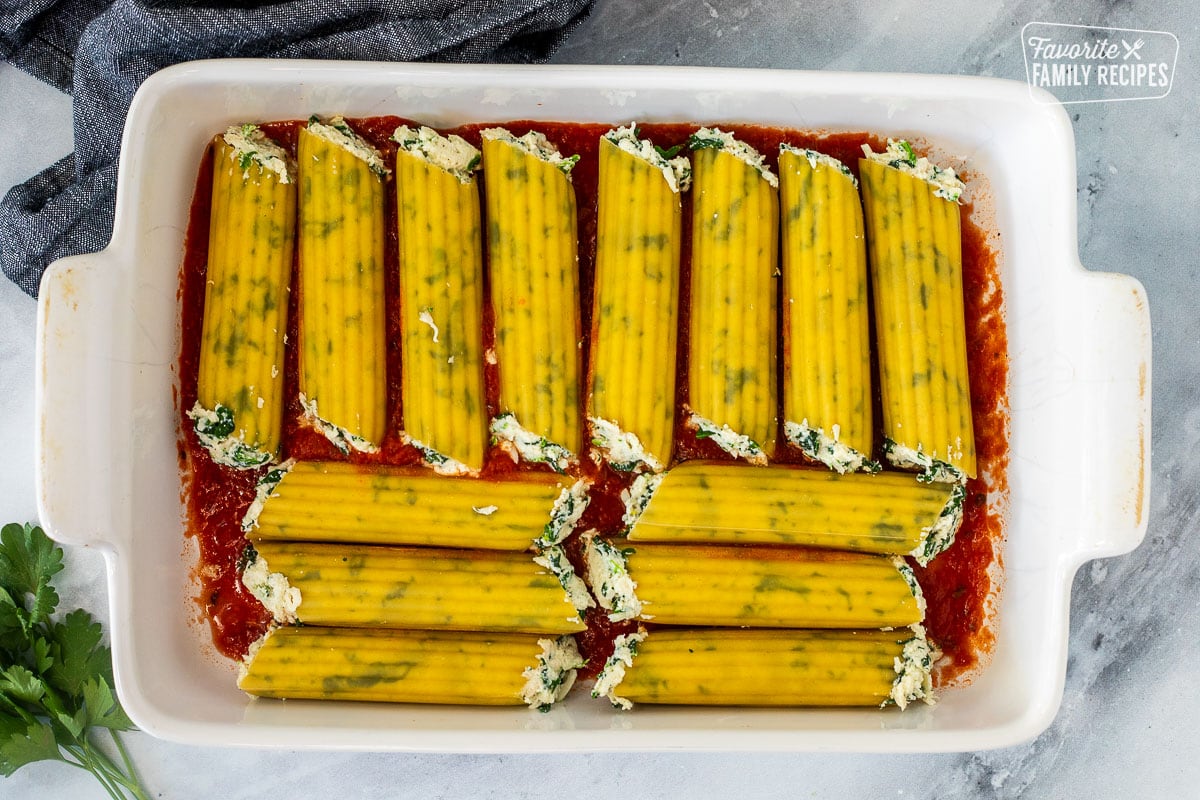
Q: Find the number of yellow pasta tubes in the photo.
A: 14